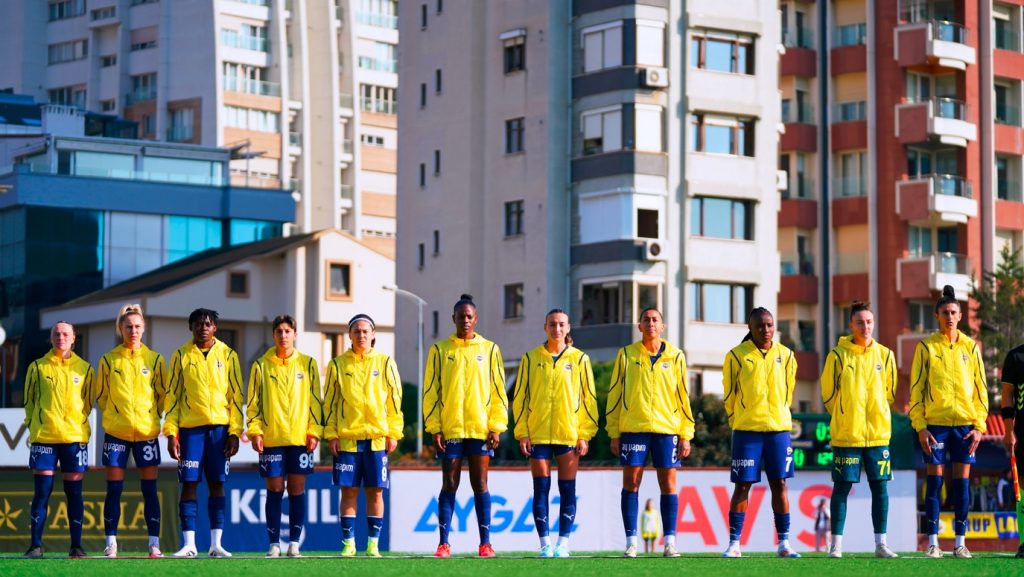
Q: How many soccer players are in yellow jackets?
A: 11